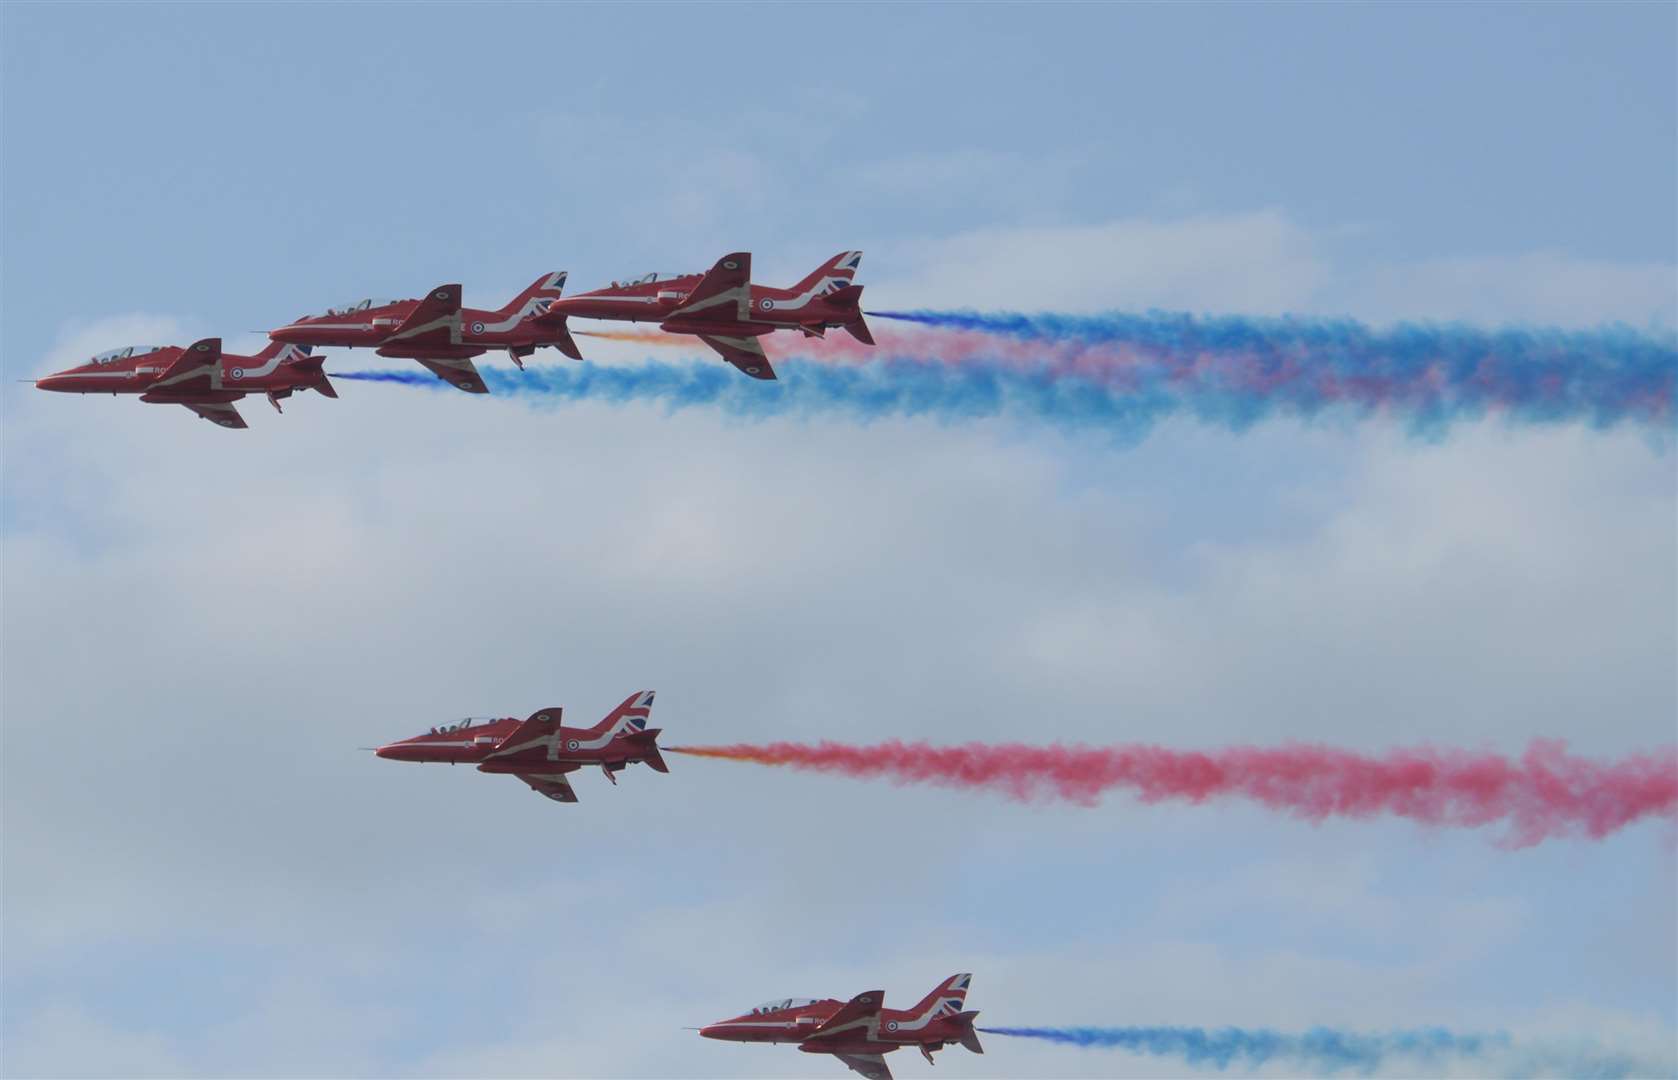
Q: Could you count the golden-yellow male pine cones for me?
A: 0